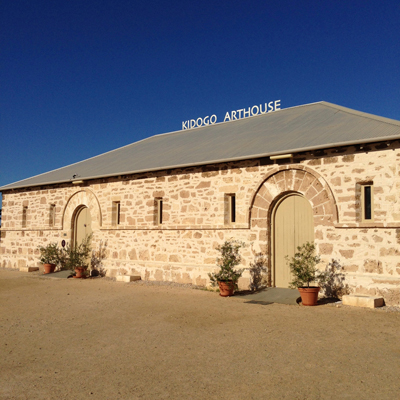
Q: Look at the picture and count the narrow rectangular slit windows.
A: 6